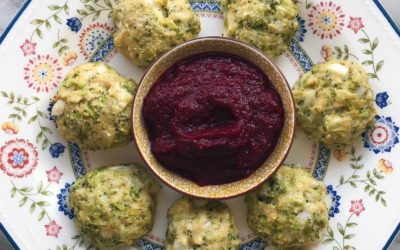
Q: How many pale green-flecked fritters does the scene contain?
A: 7